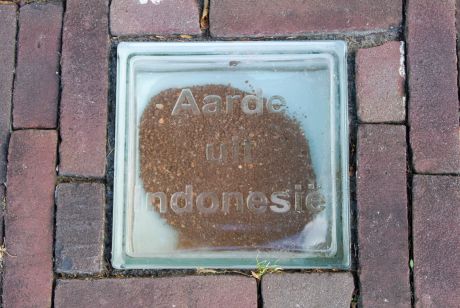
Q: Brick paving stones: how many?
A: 13